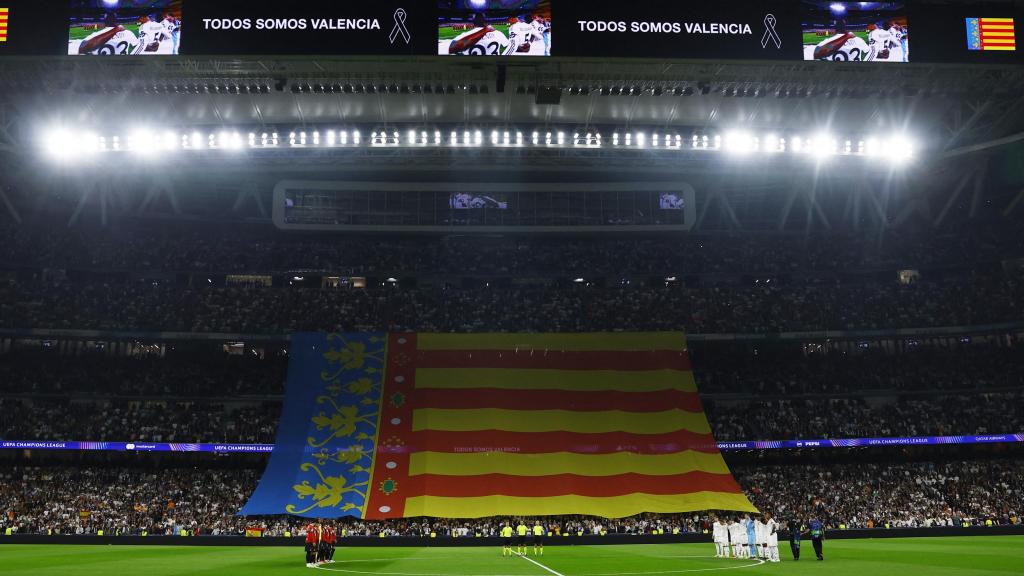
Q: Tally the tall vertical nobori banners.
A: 0